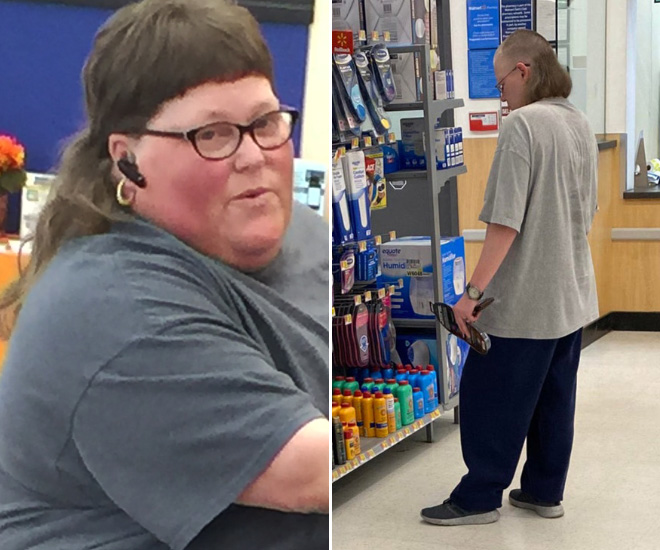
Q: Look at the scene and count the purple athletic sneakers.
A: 0